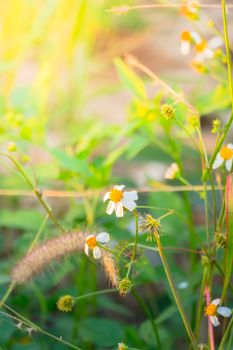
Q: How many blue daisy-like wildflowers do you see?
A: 0